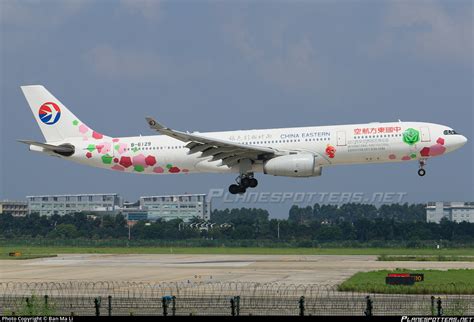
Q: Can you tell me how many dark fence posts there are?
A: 12